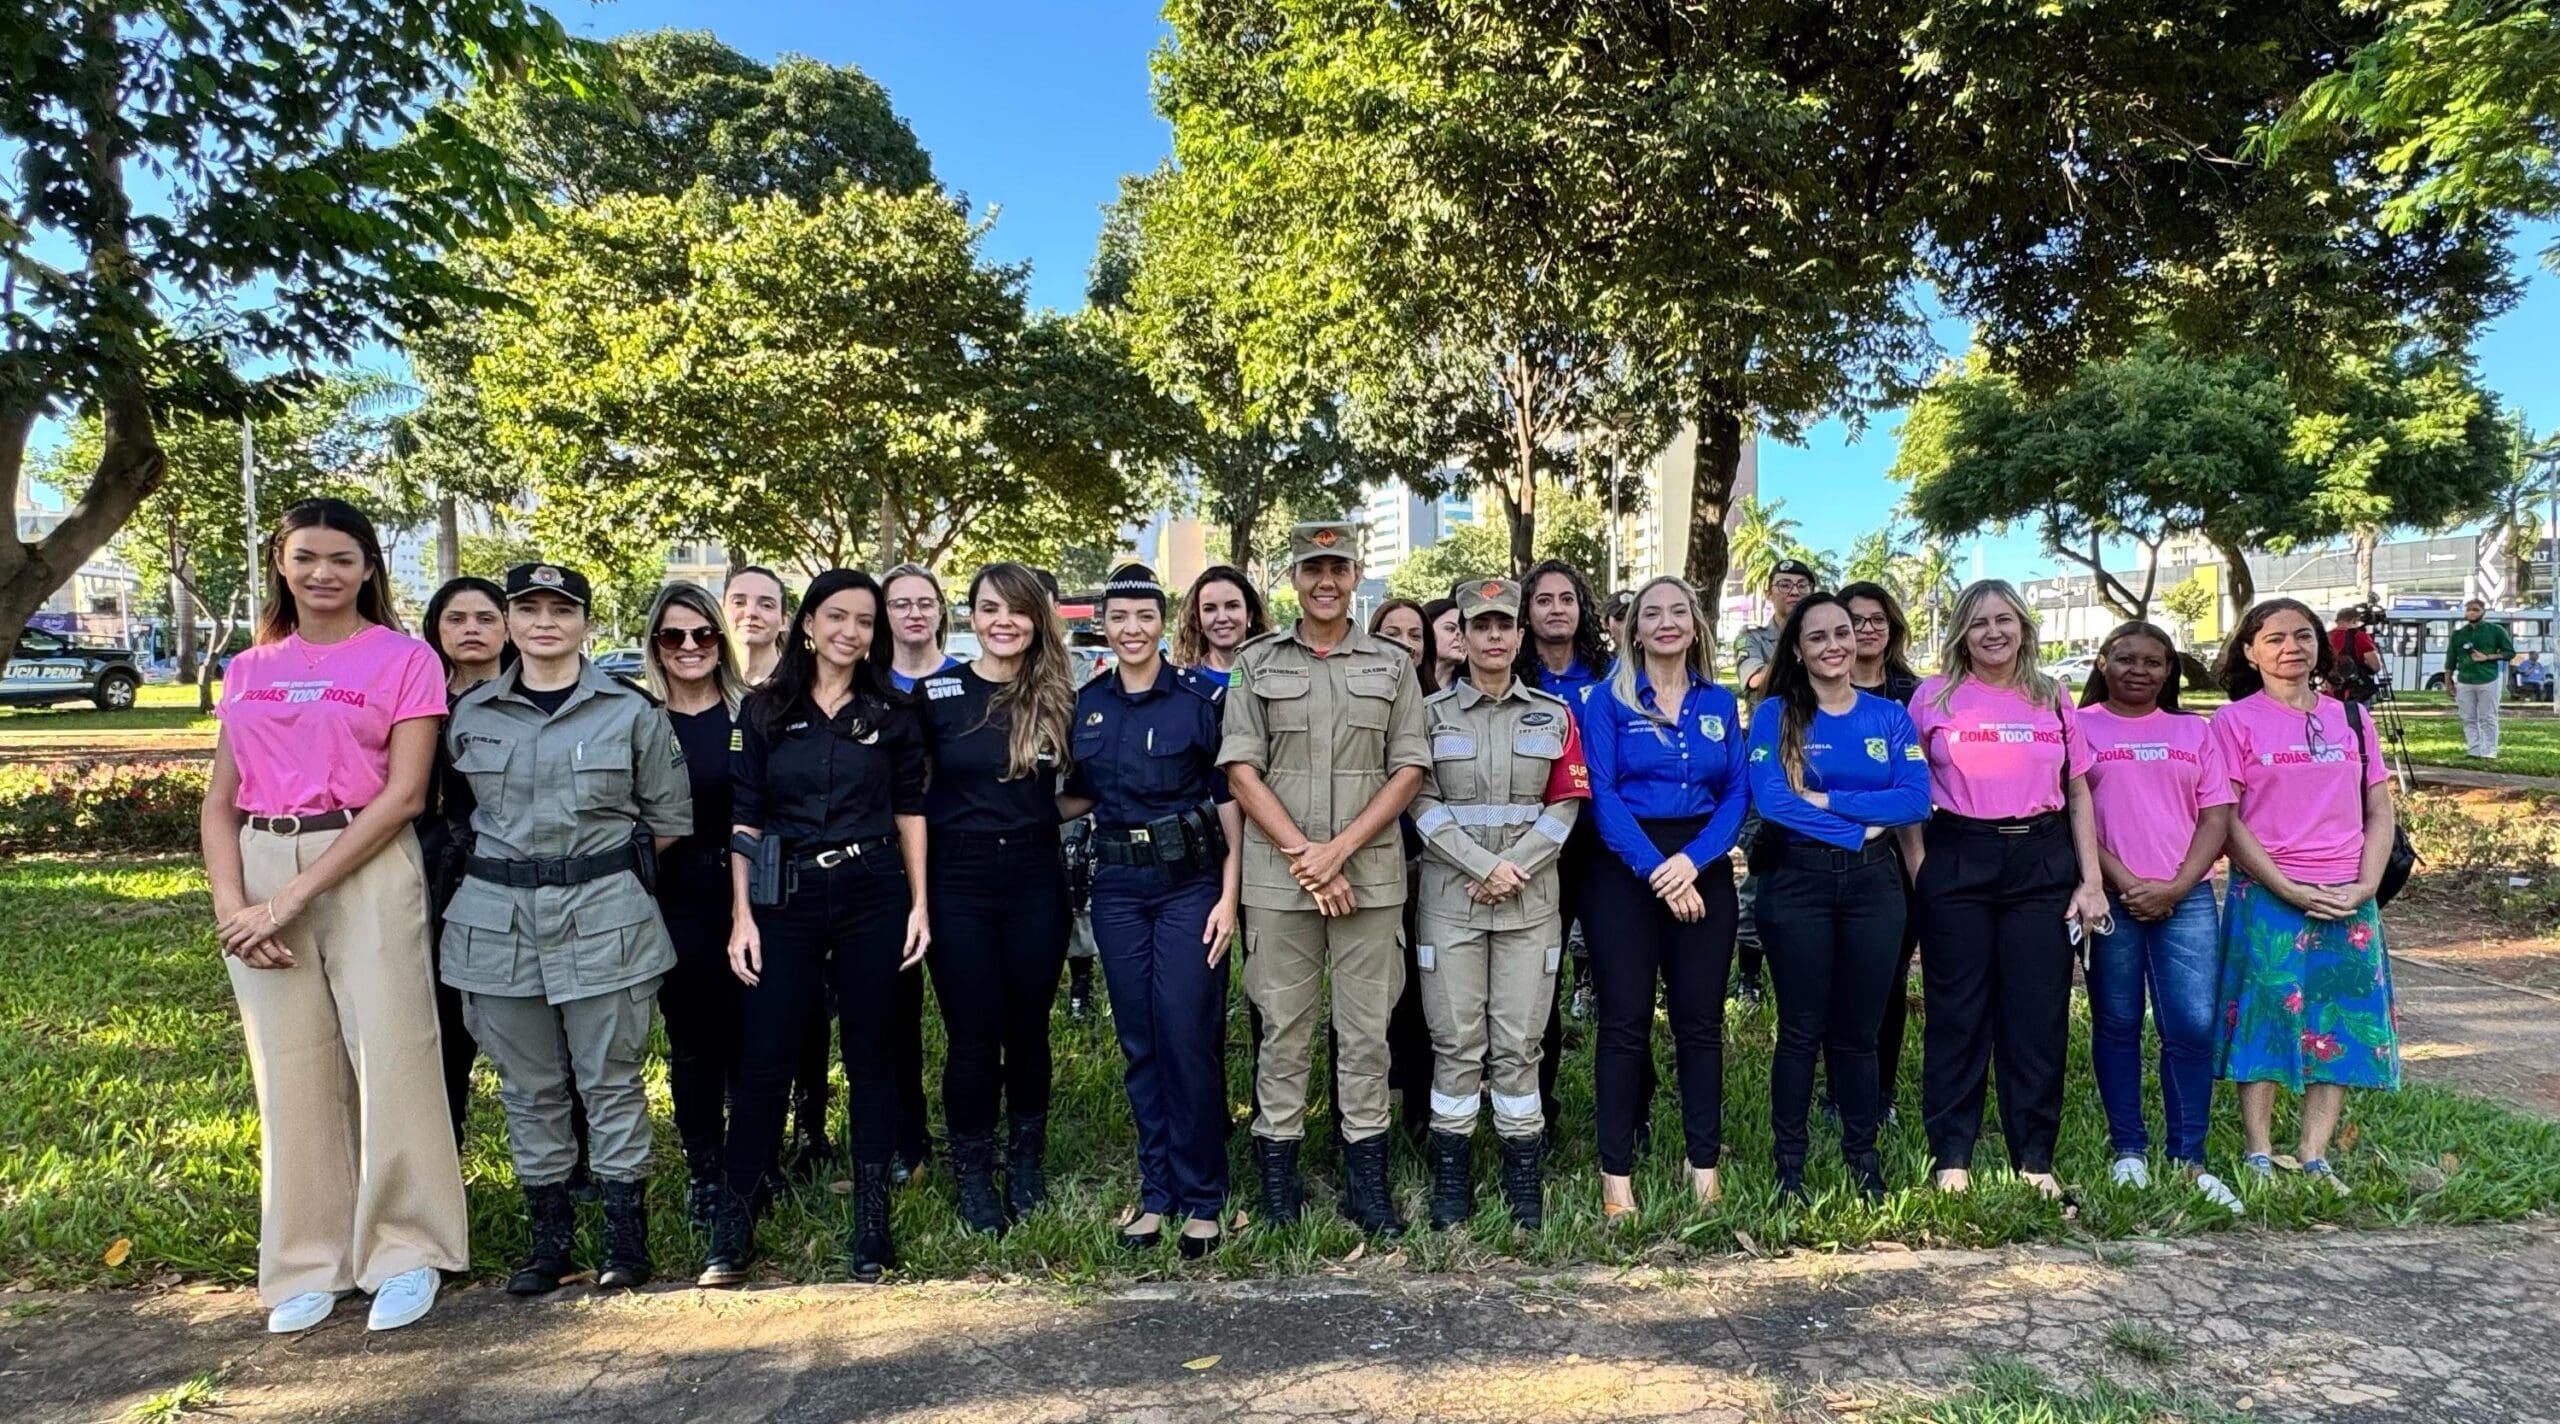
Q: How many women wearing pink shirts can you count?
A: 4